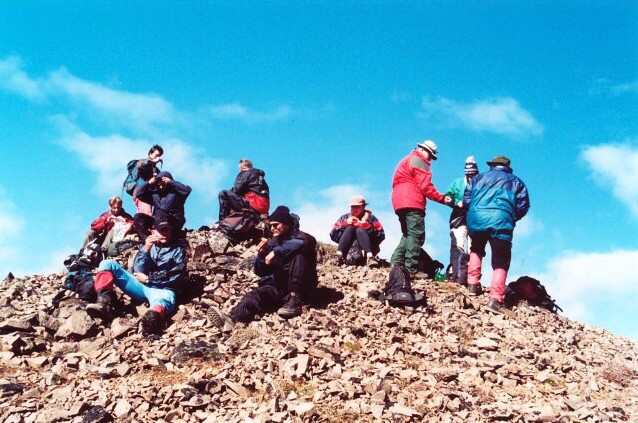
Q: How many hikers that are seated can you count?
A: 5